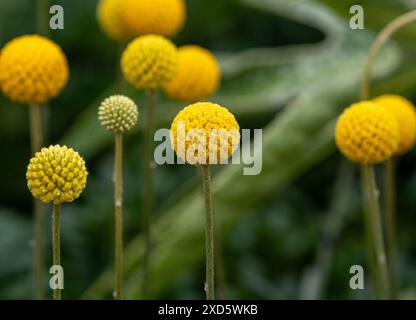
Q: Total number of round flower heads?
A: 10